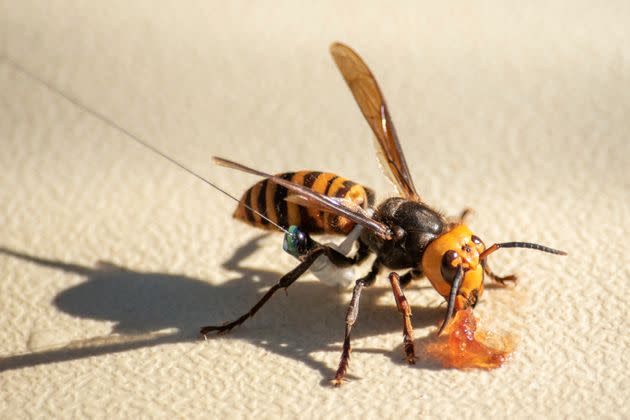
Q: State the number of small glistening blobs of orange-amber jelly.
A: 1